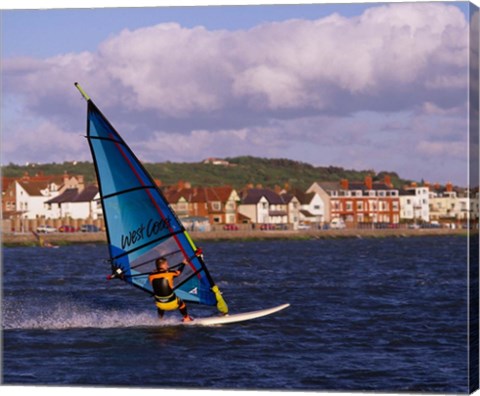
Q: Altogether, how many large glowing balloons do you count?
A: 0